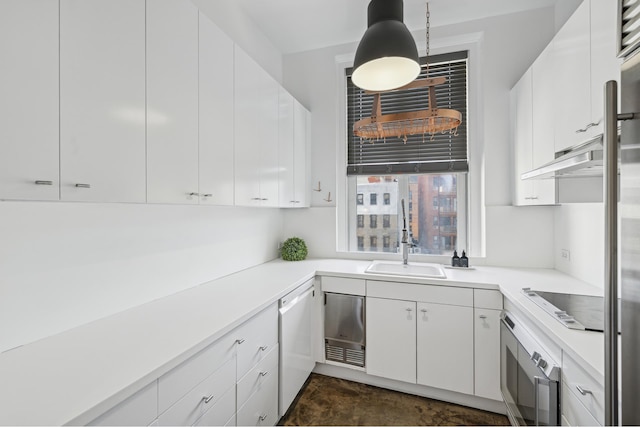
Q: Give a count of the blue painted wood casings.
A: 0